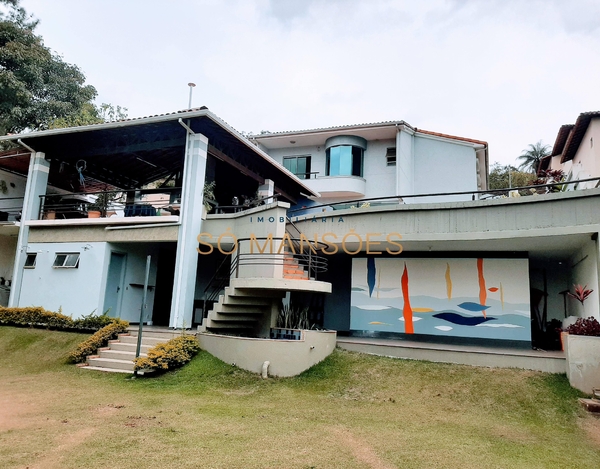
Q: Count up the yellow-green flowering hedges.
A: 3